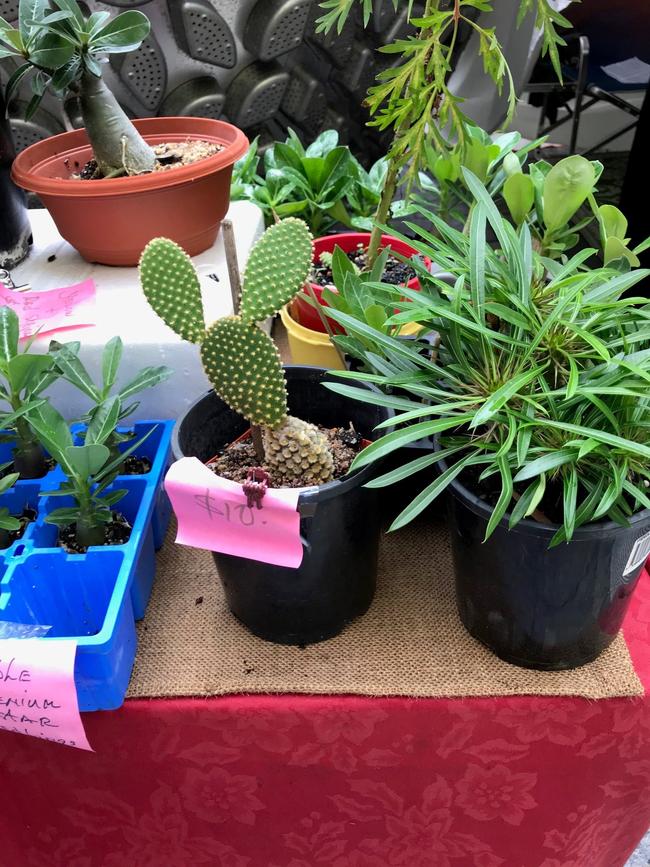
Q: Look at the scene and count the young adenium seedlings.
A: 4